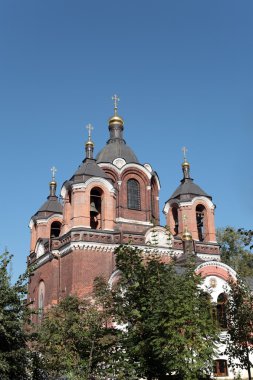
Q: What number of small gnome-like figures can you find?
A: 0